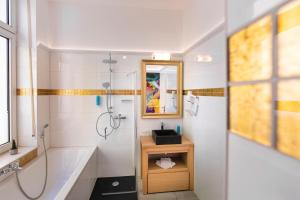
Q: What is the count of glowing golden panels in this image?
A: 4